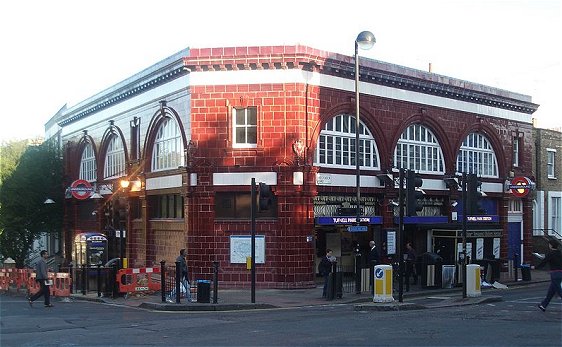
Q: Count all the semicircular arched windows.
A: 6